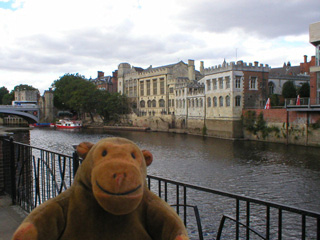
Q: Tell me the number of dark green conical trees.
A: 2